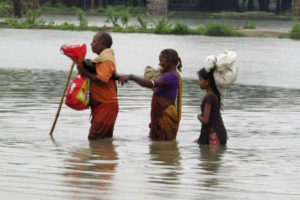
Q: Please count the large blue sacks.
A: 0